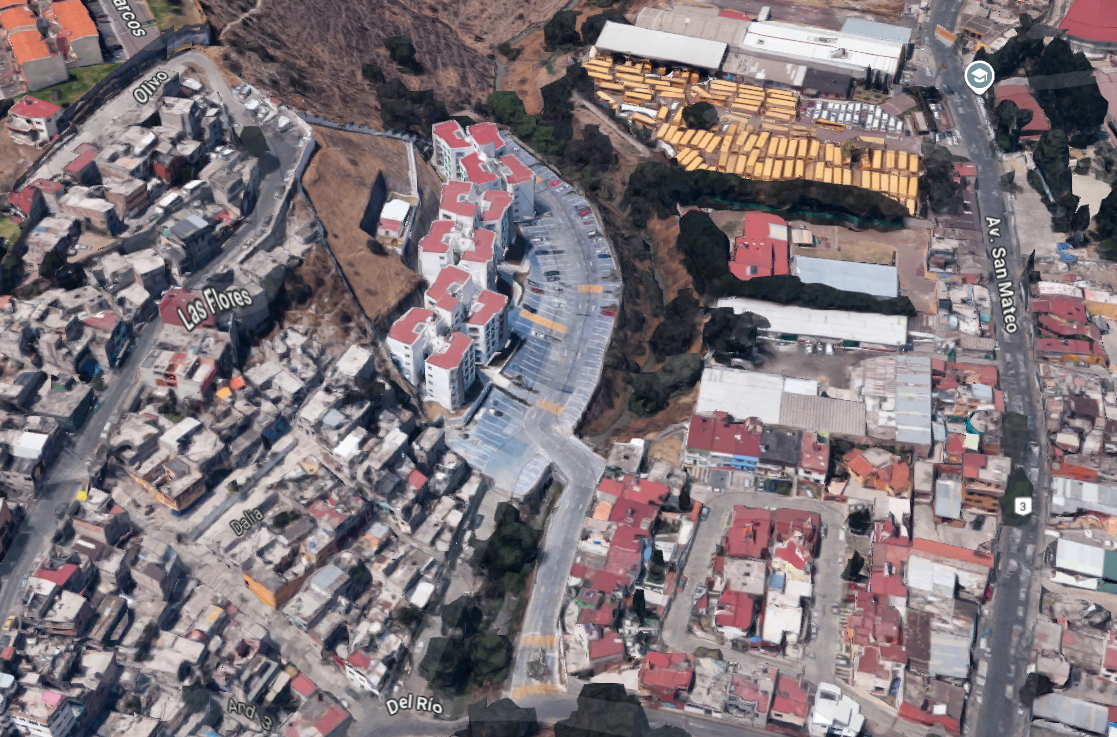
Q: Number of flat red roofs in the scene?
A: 12